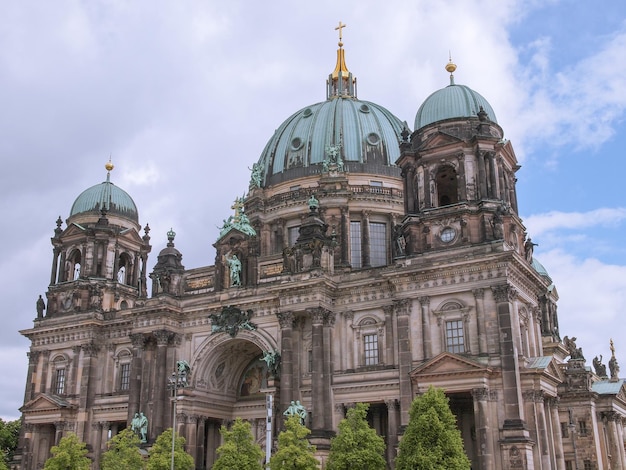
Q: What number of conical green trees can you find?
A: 7